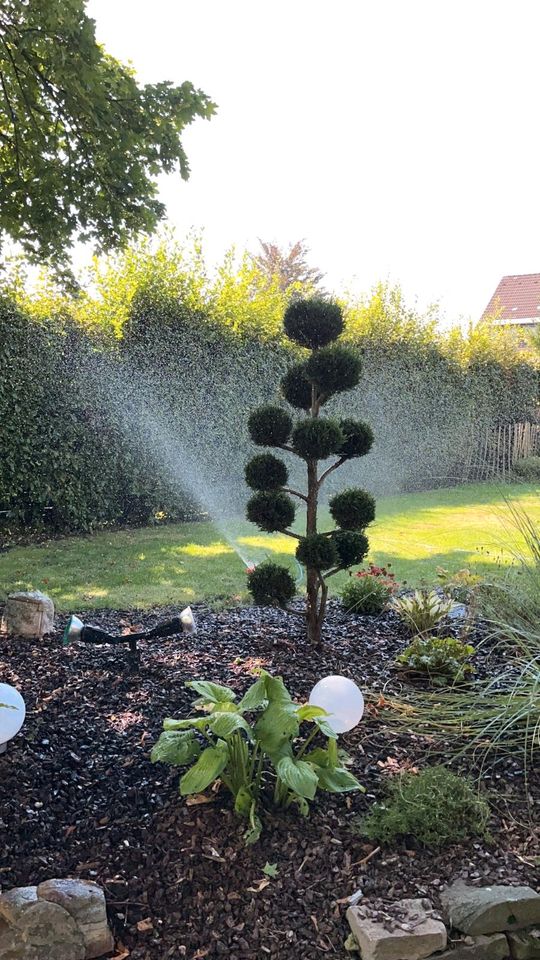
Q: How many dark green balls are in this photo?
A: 12